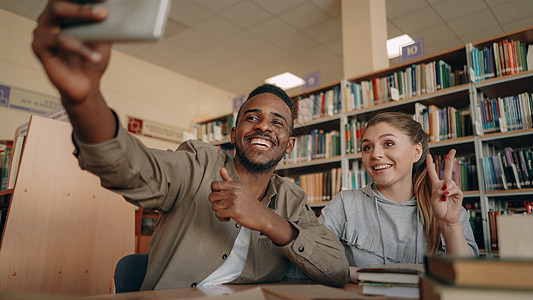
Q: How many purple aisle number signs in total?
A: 3